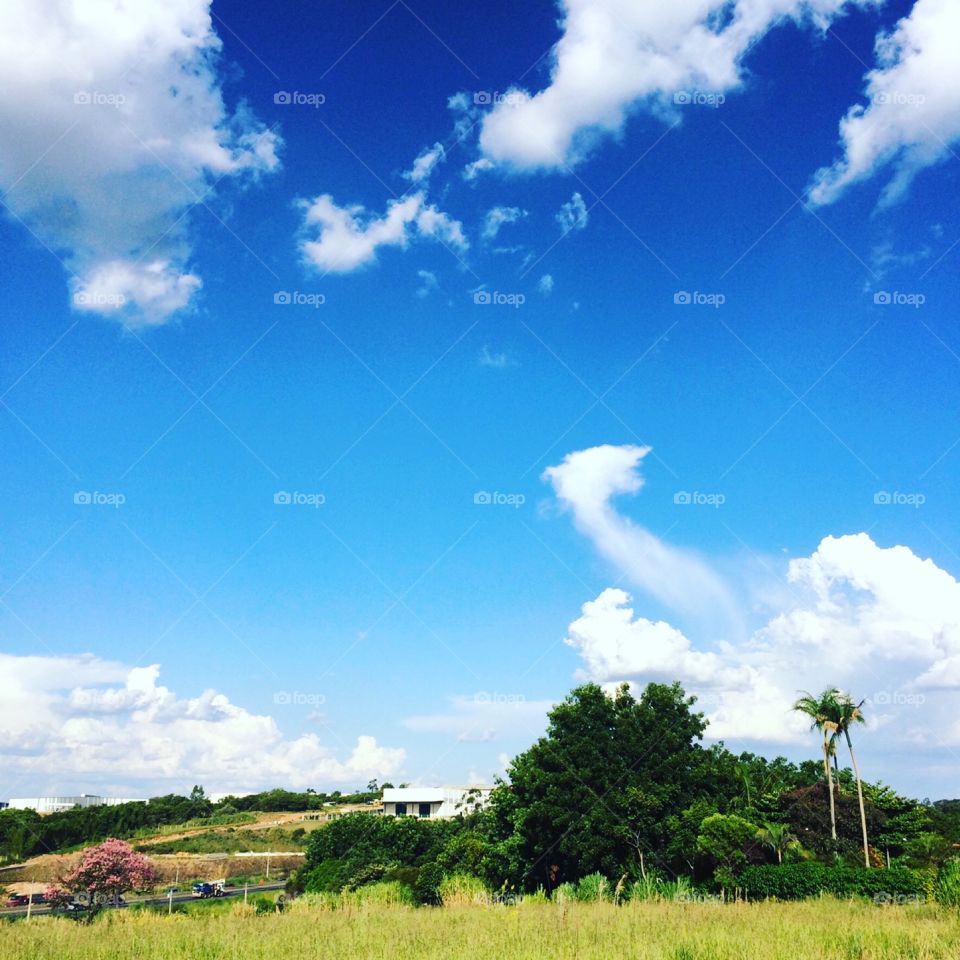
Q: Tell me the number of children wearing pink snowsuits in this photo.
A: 0